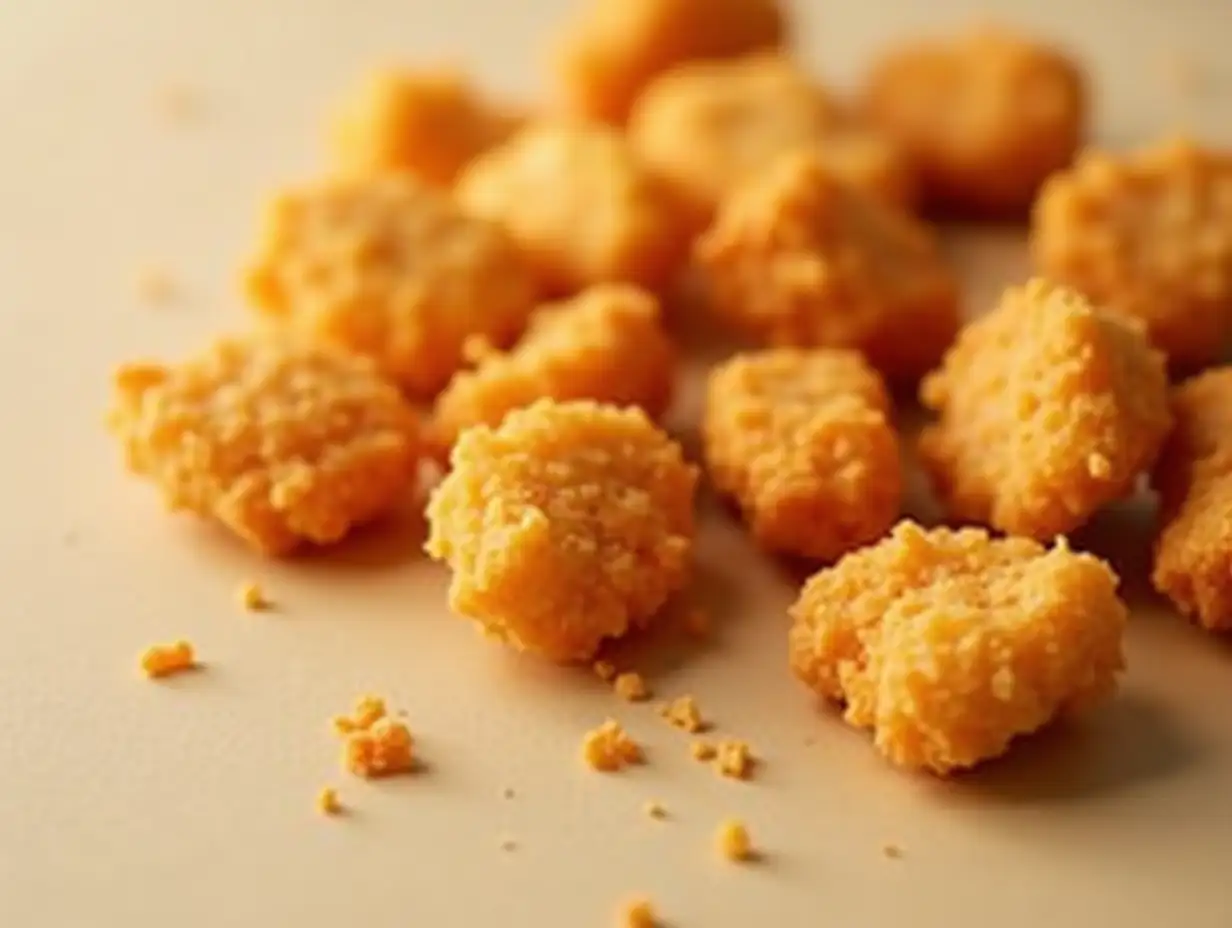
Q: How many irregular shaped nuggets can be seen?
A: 15